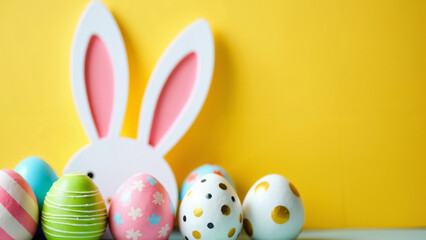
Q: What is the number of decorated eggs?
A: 7